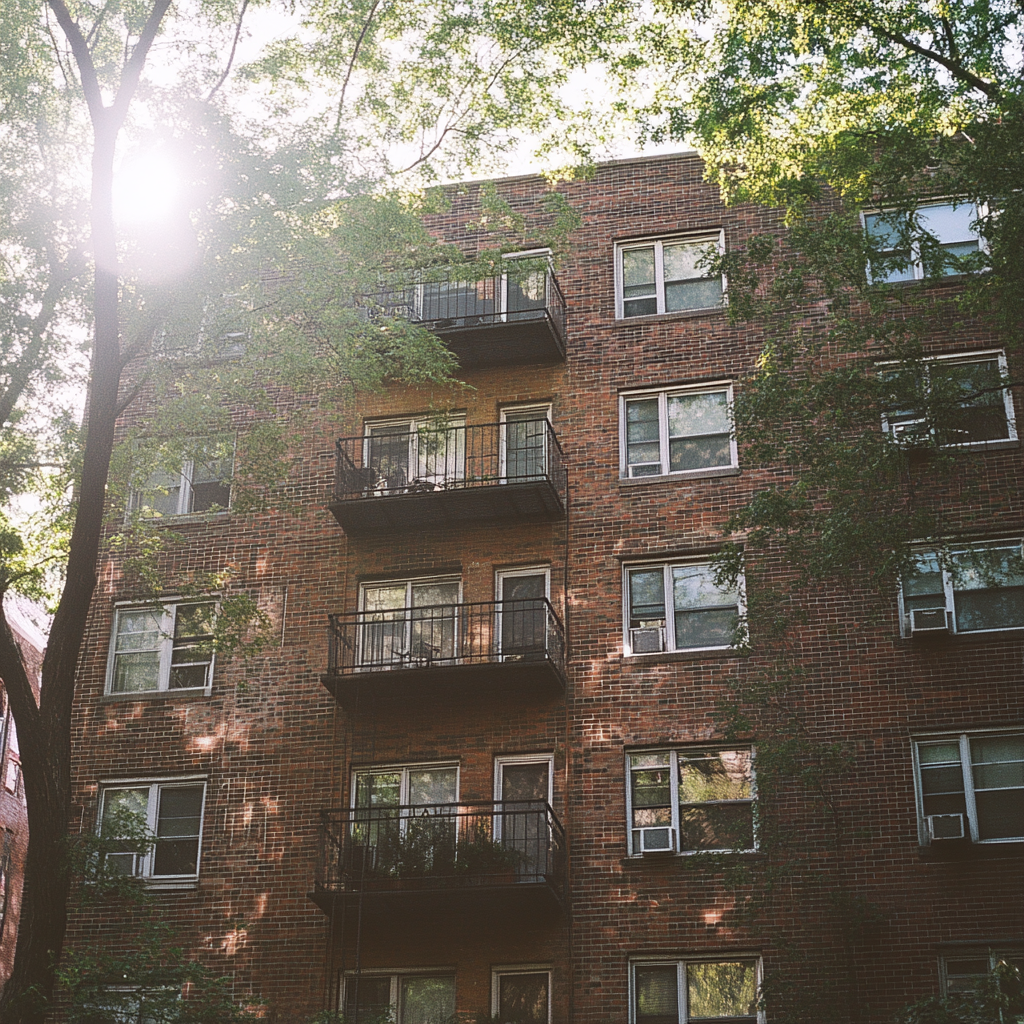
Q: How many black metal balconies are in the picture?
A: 4